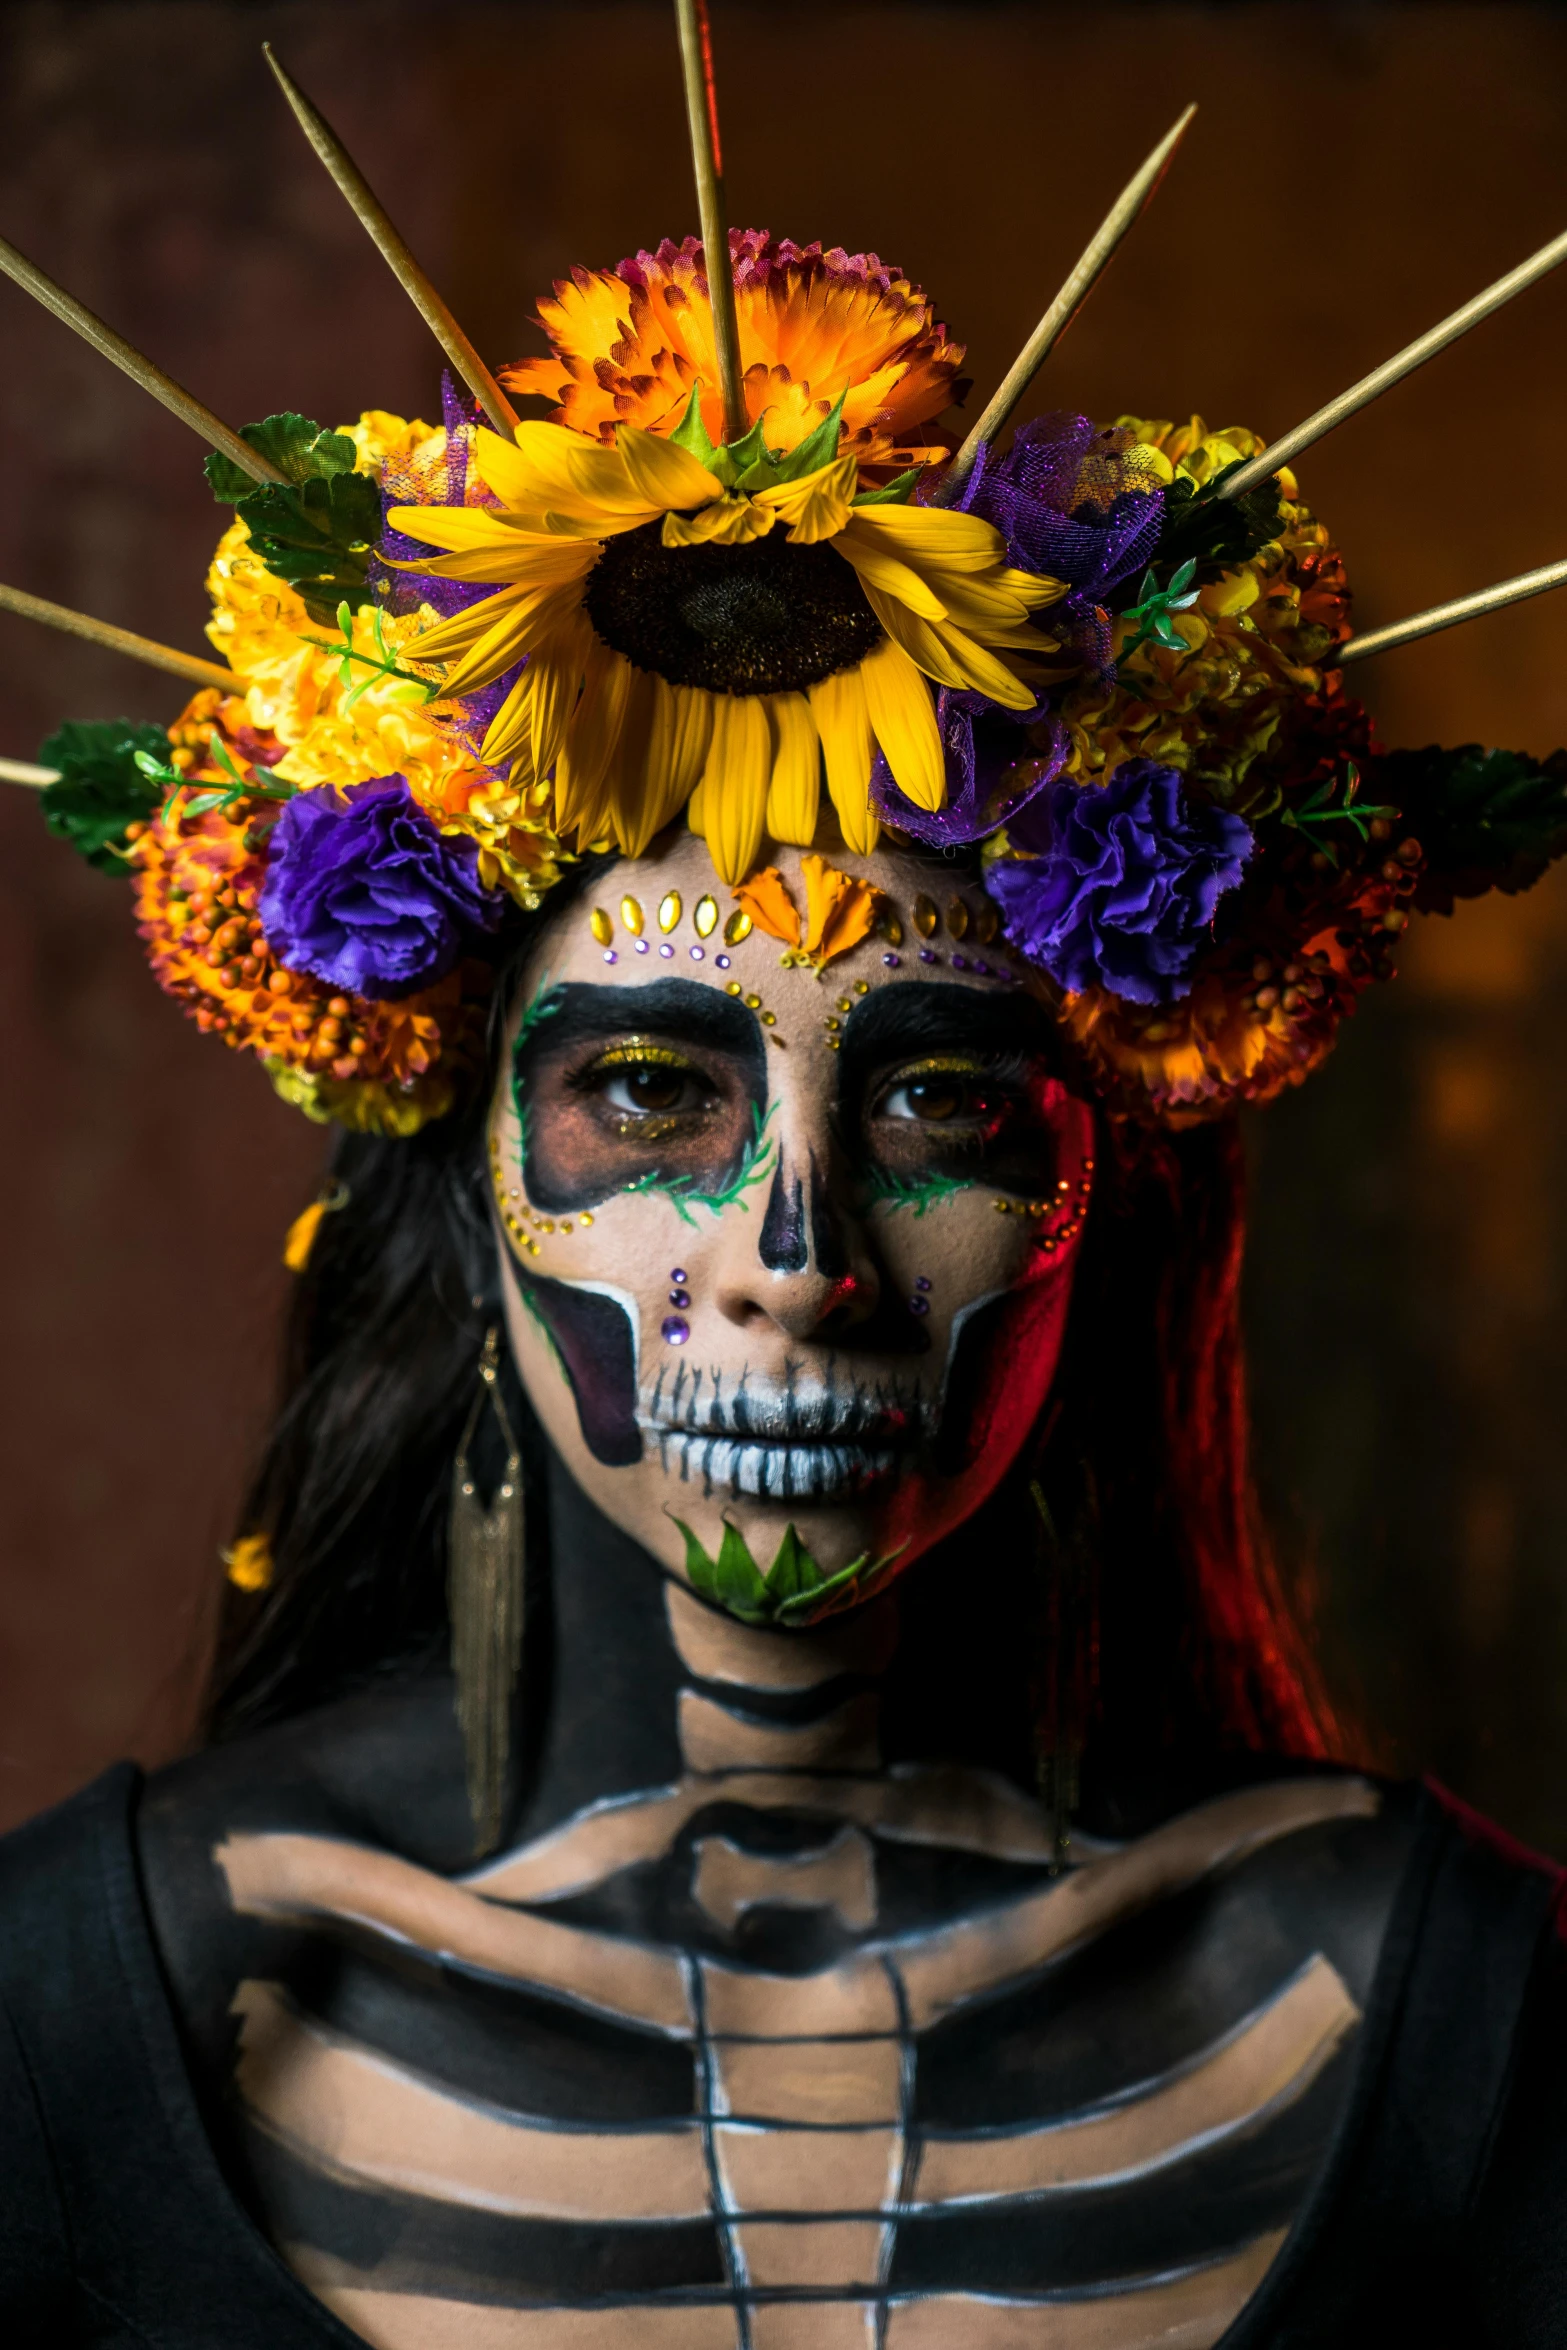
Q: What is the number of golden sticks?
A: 8